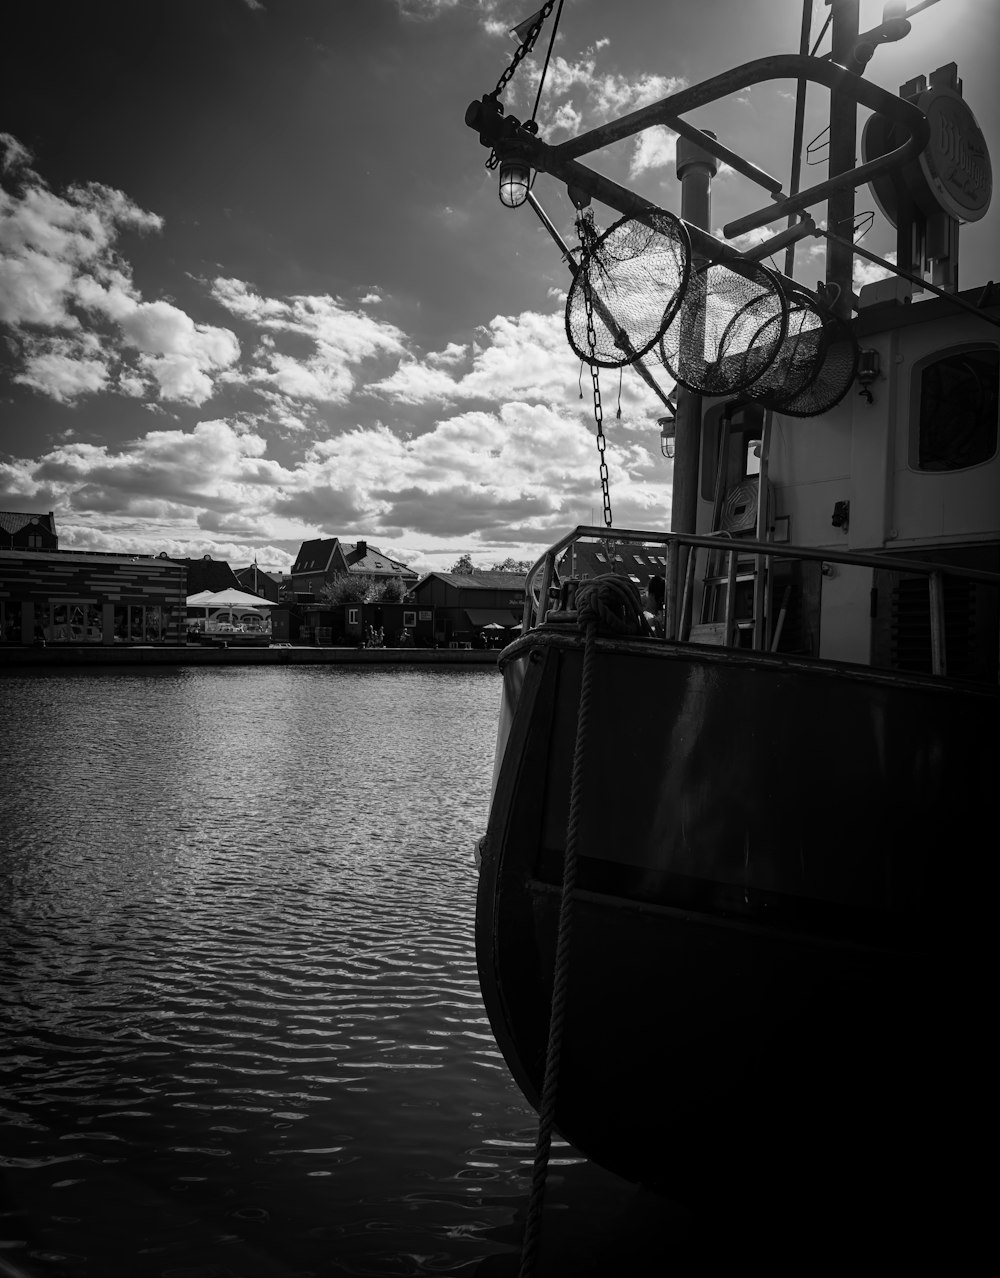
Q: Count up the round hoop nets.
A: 4